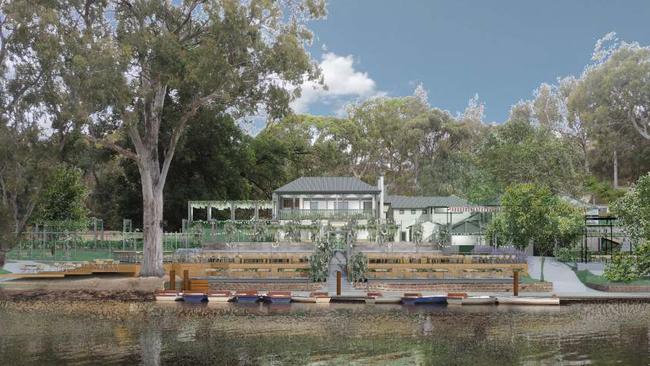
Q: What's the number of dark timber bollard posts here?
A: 4